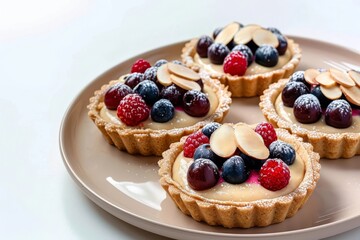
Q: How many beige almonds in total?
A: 14